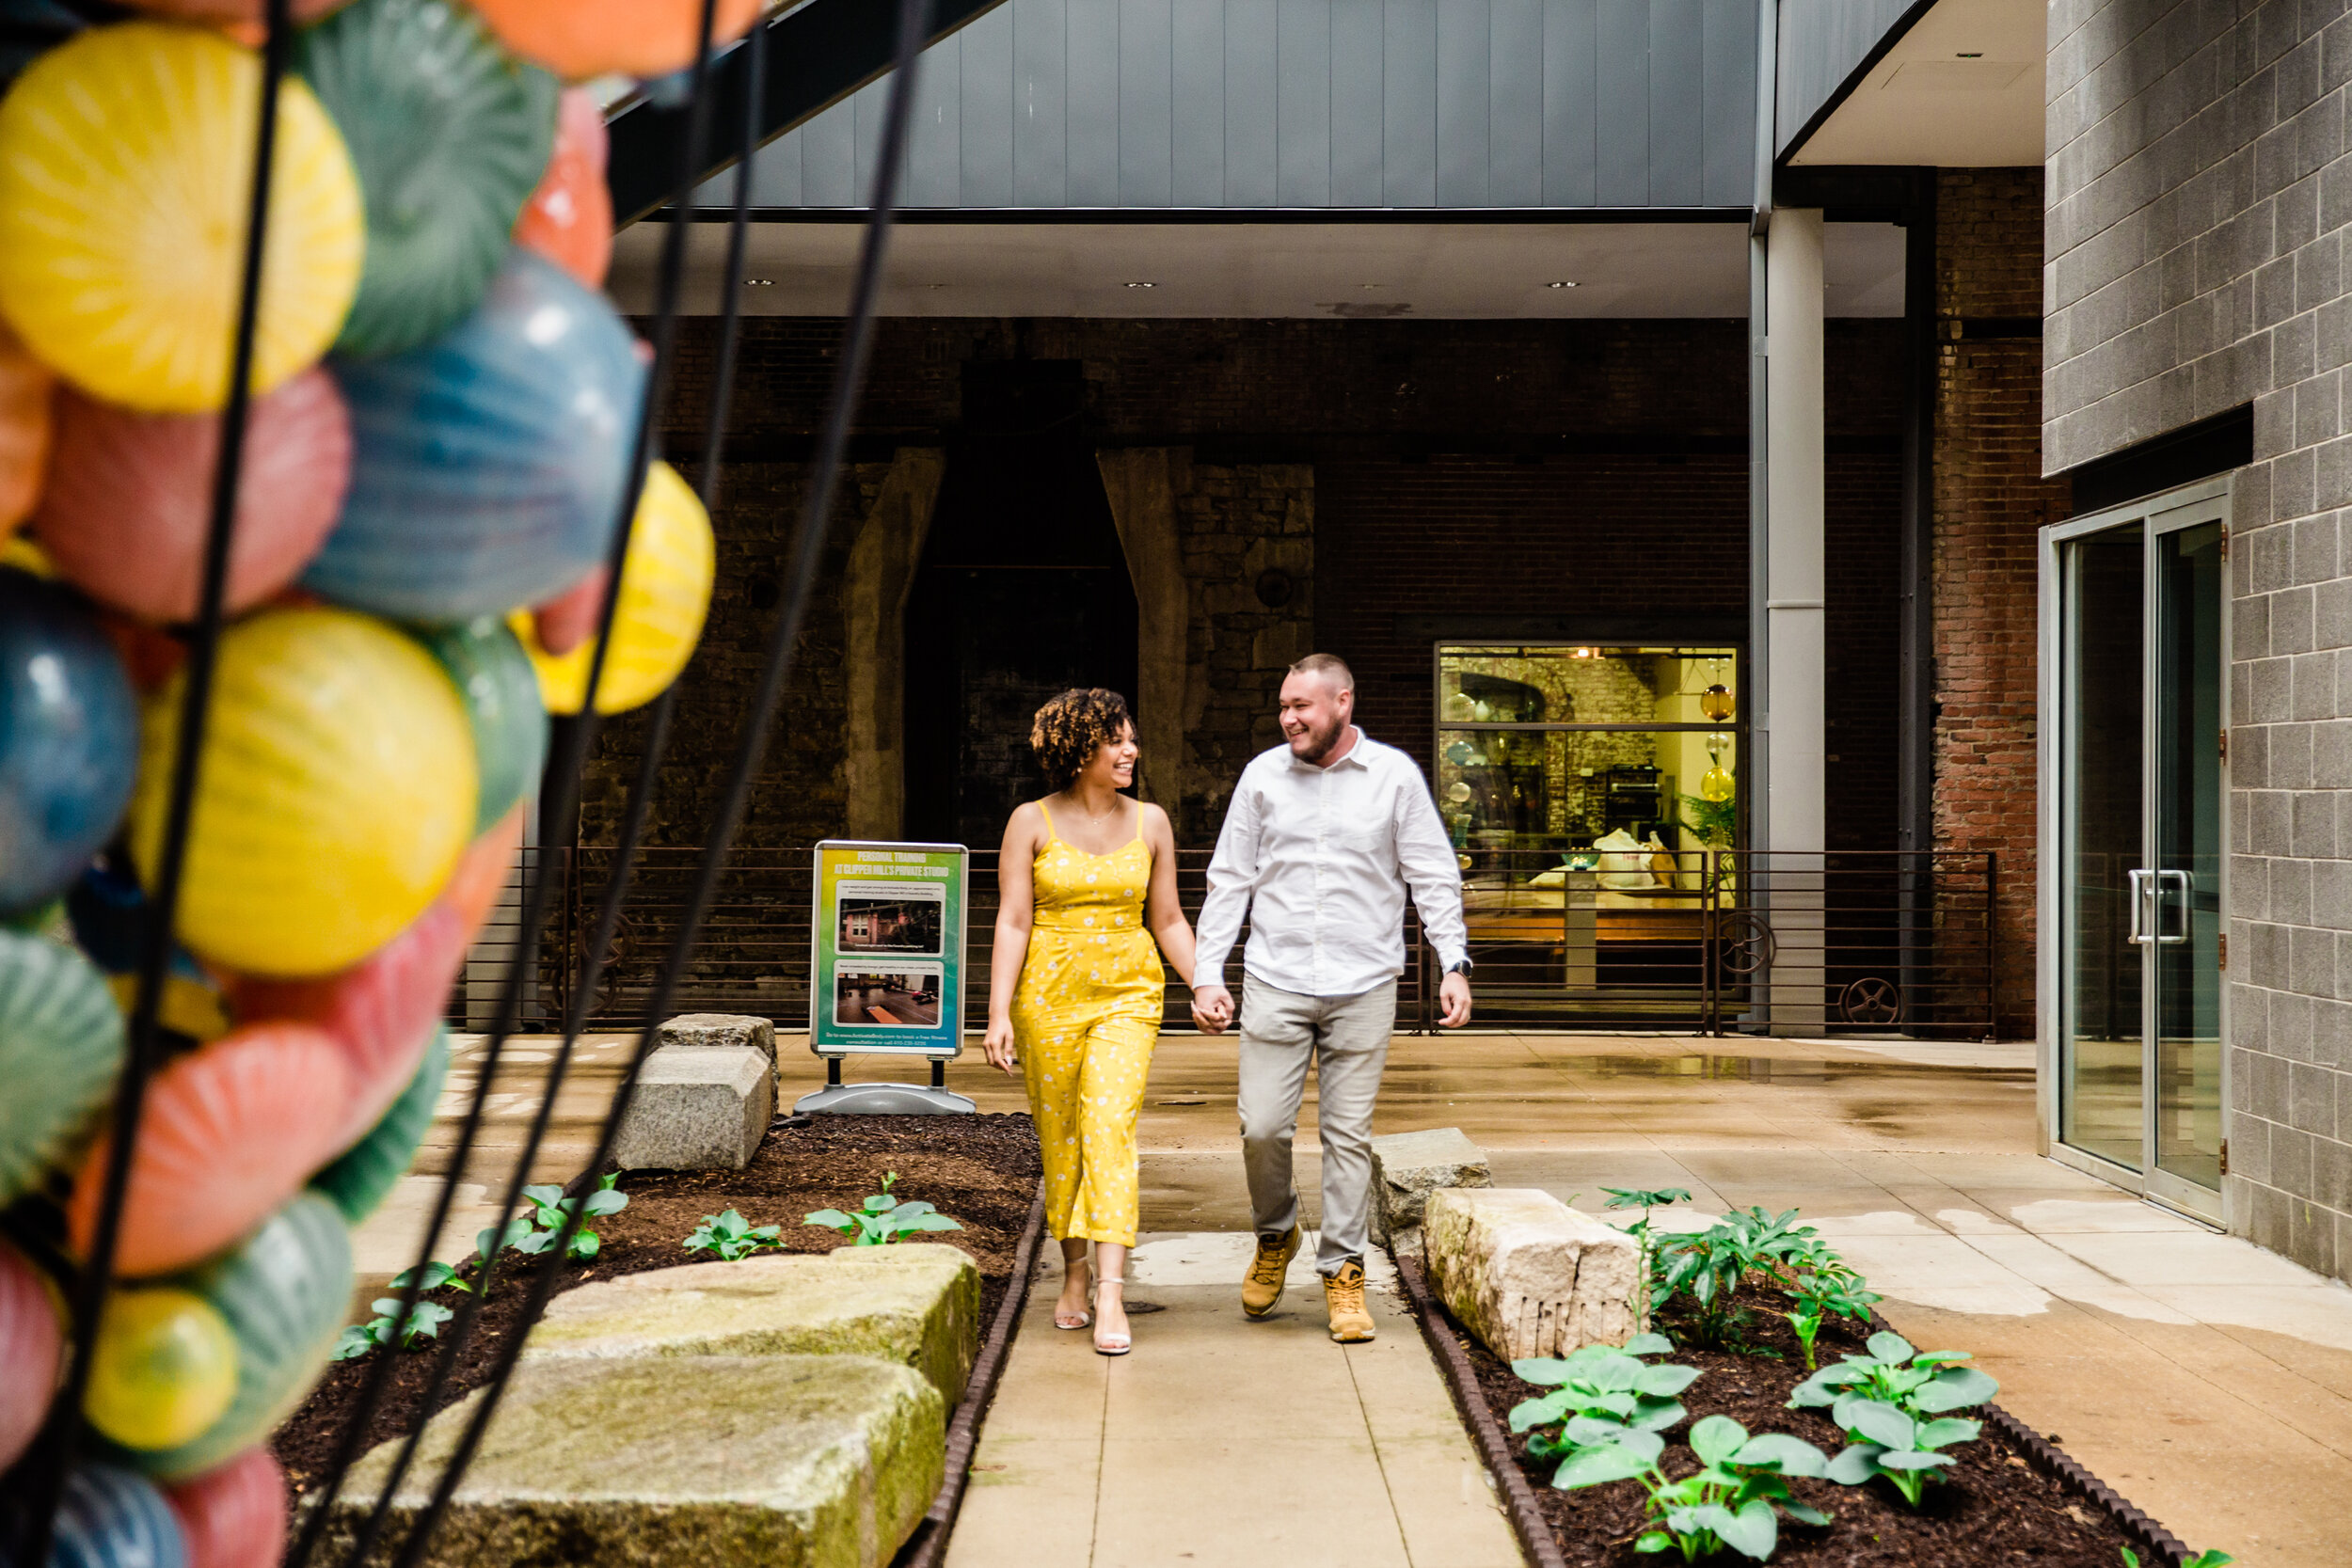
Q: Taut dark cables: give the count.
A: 4